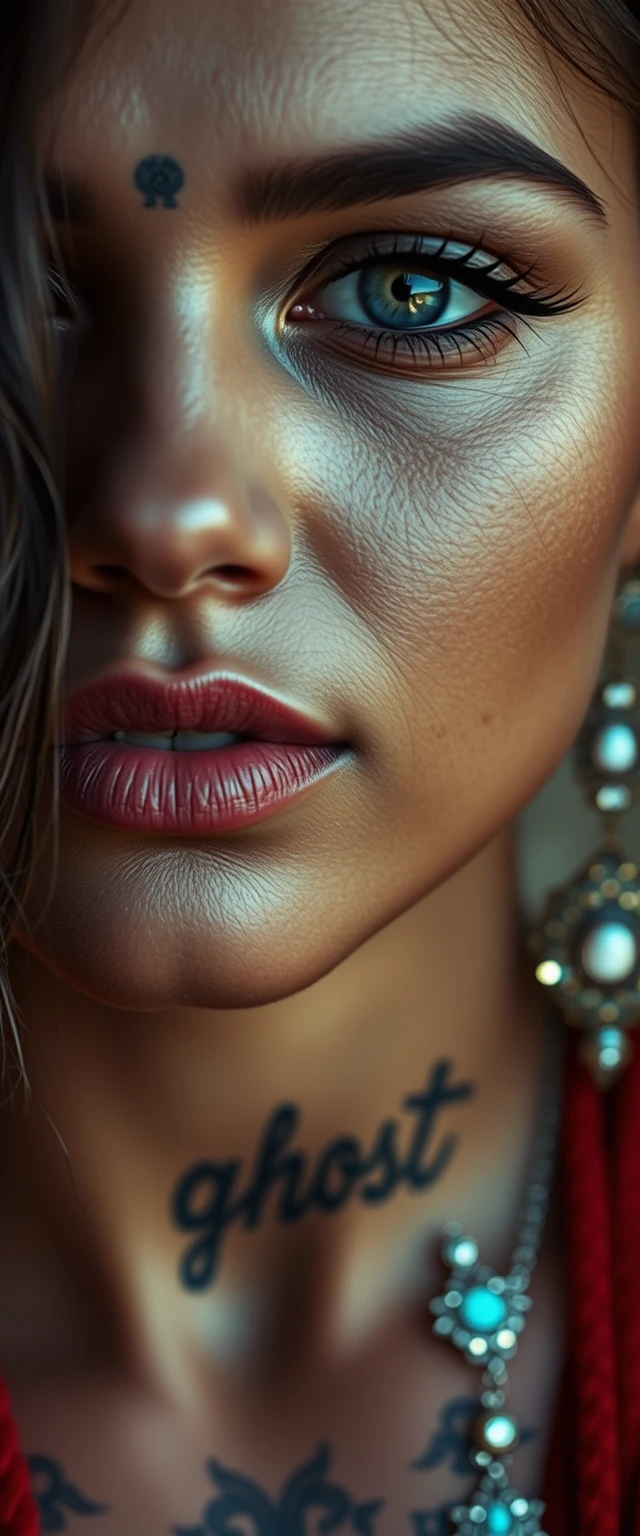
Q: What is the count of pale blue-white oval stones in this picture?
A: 2